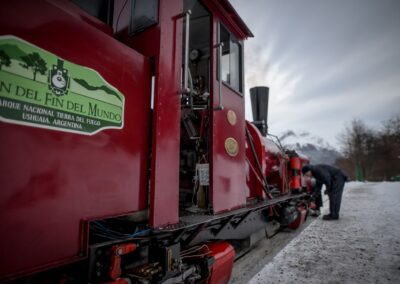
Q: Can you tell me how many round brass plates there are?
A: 2